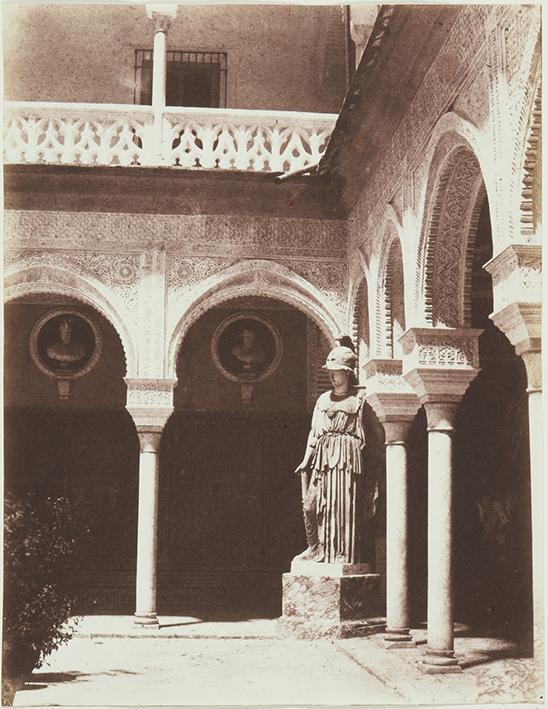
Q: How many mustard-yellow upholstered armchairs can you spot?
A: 0